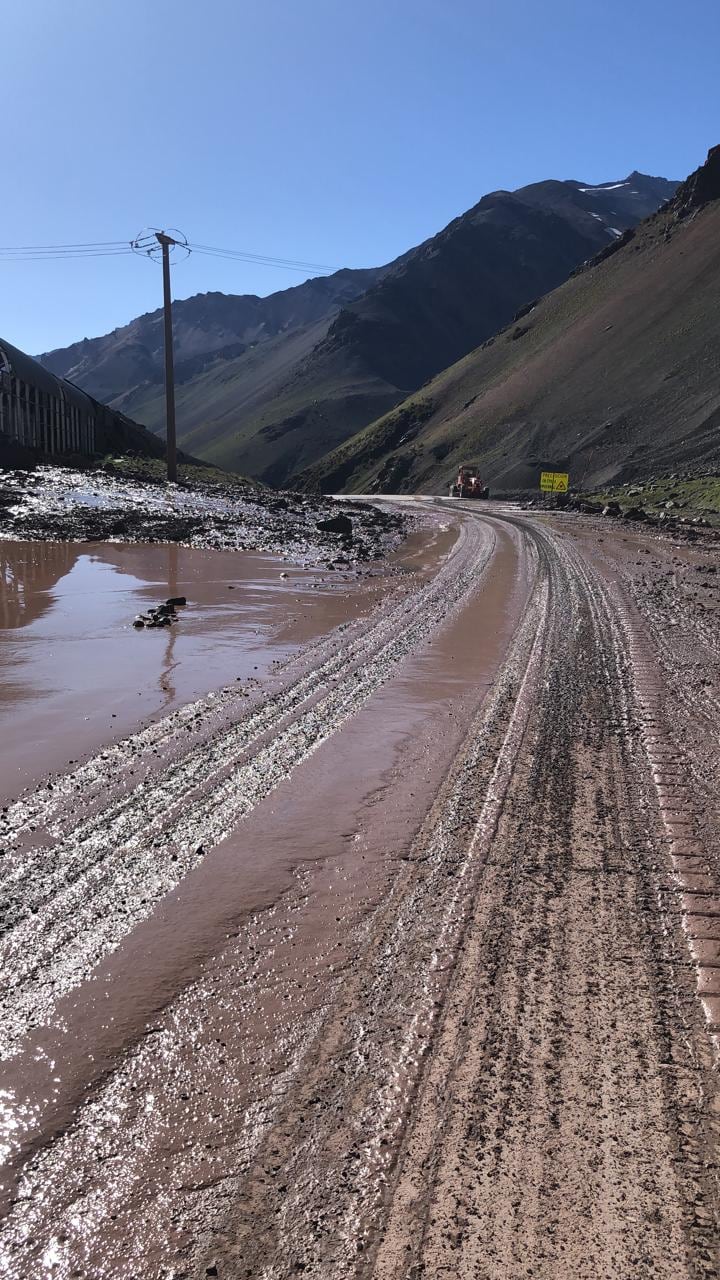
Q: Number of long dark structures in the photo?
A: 1